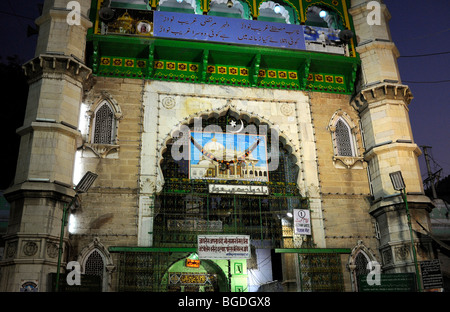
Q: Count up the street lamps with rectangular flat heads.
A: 2